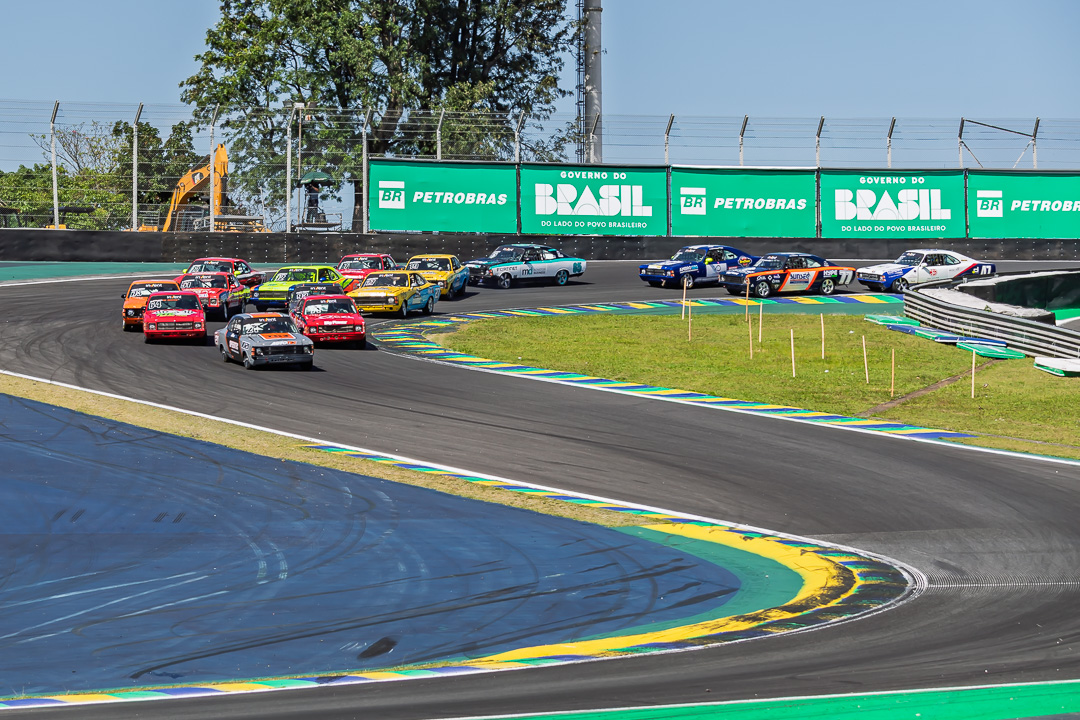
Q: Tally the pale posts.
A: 10